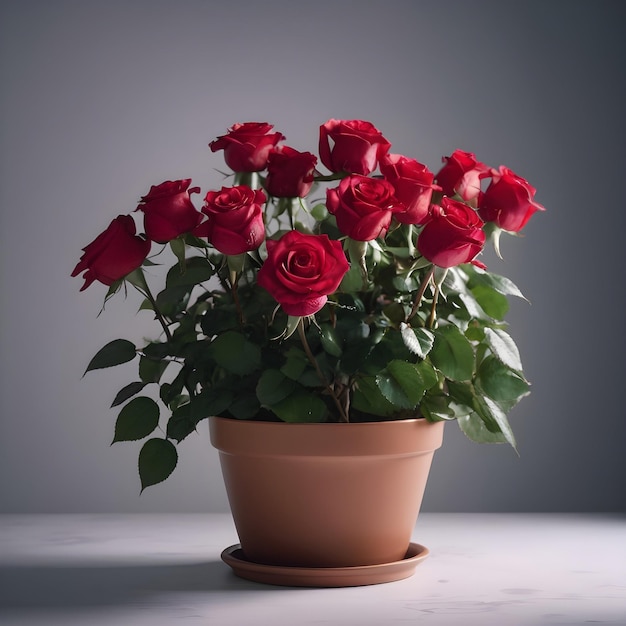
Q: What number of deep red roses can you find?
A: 12